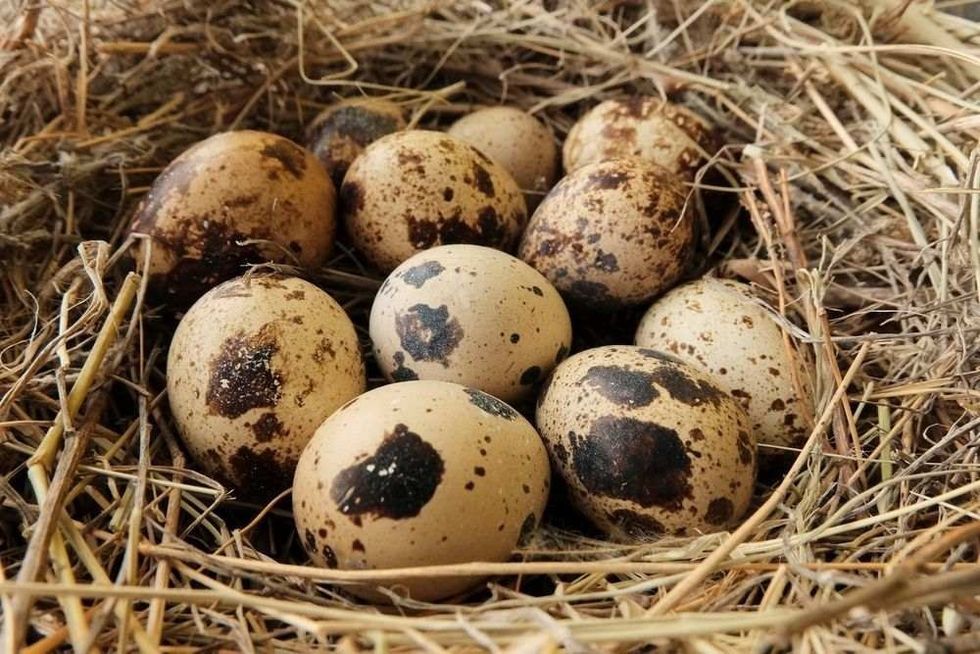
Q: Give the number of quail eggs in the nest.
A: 11